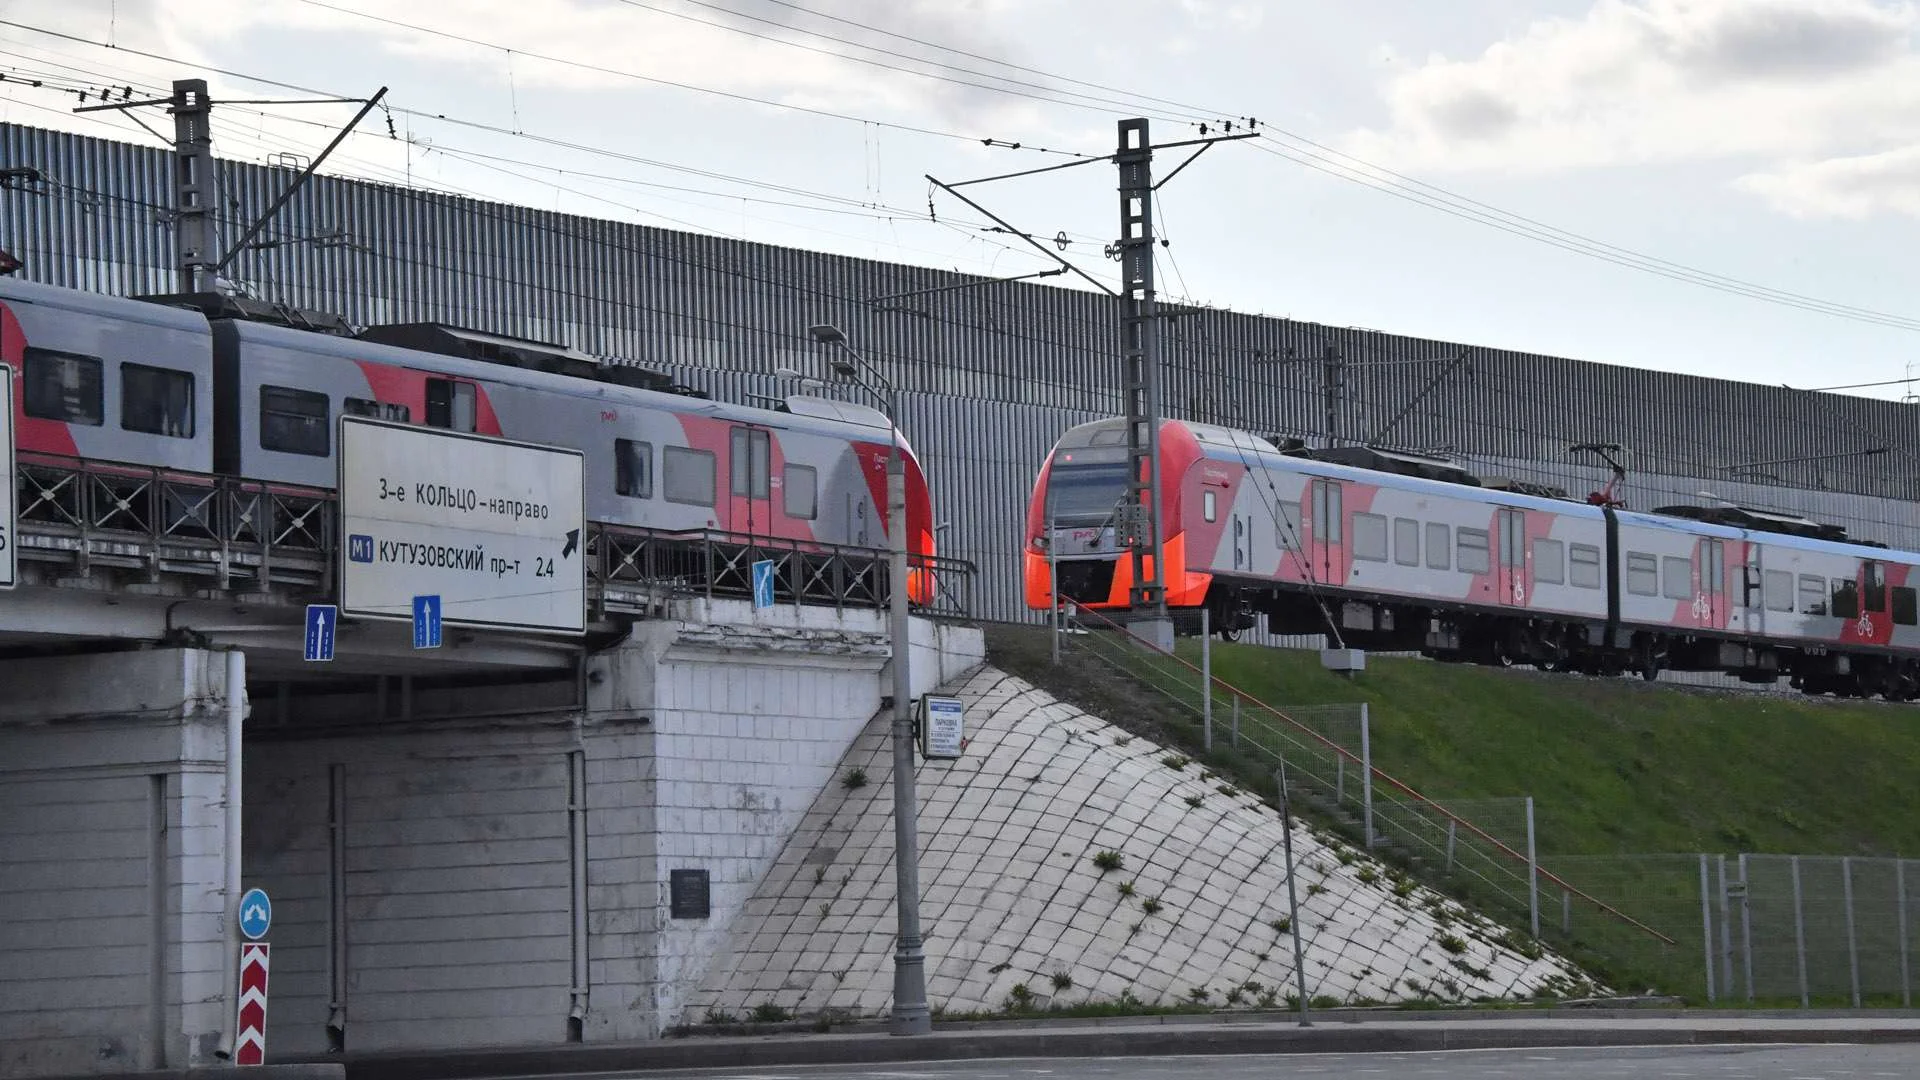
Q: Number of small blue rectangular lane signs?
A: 3